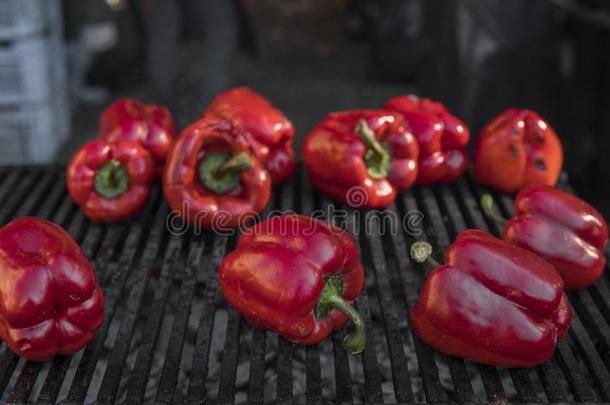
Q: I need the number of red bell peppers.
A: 11